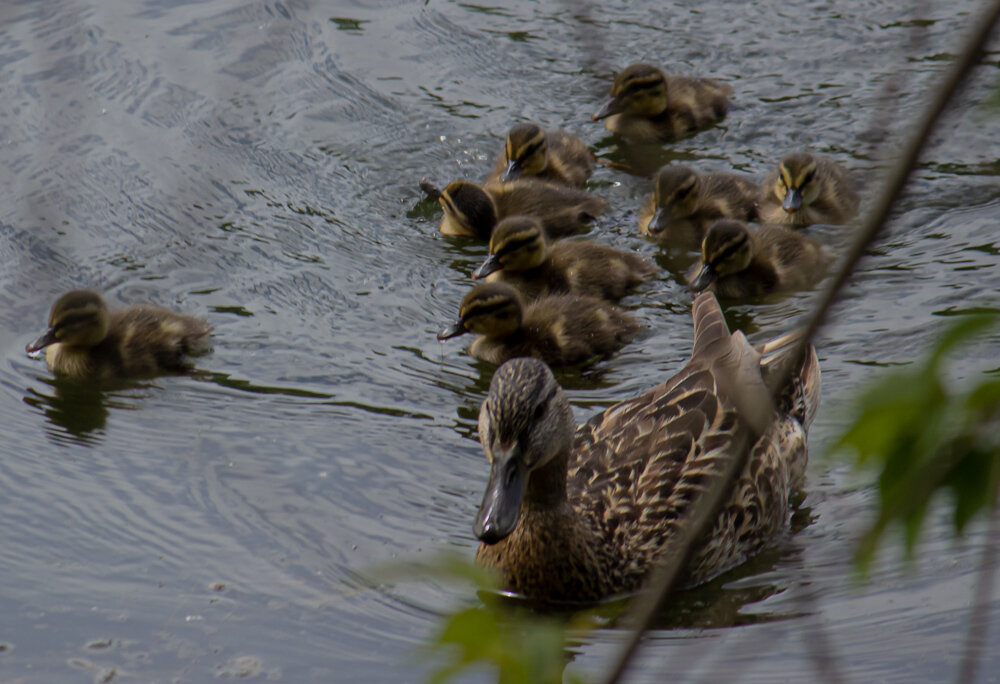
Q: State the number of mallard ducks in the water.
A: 10